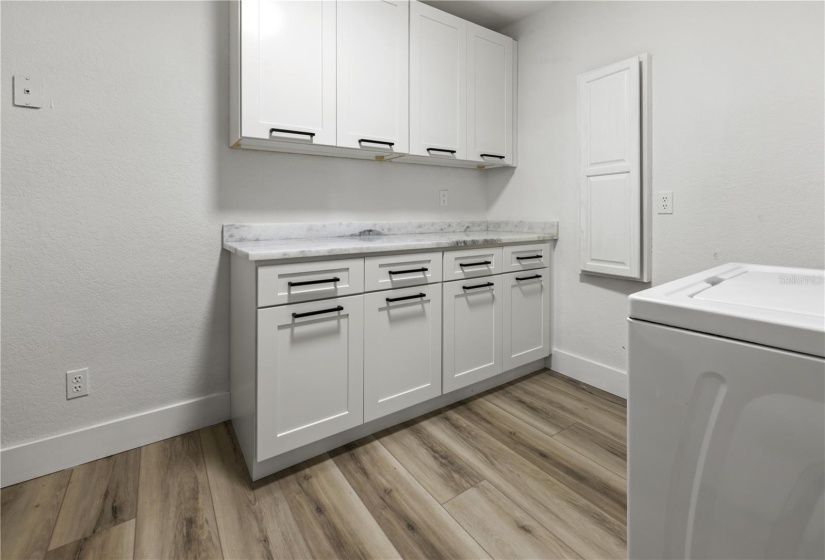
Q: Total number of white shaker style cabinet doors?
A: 8